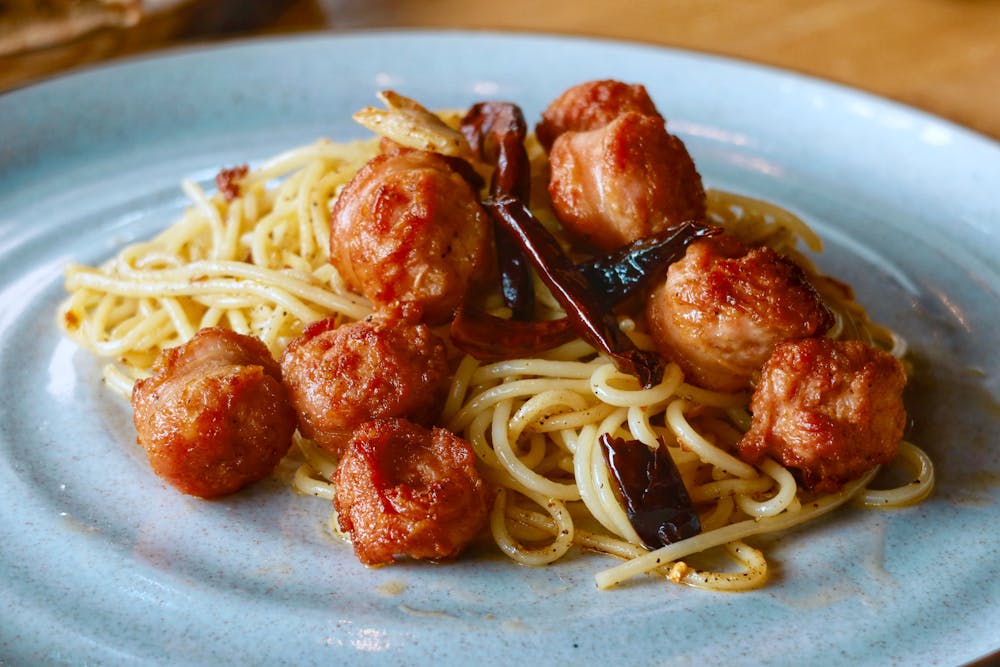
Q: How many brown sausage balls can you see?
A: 8